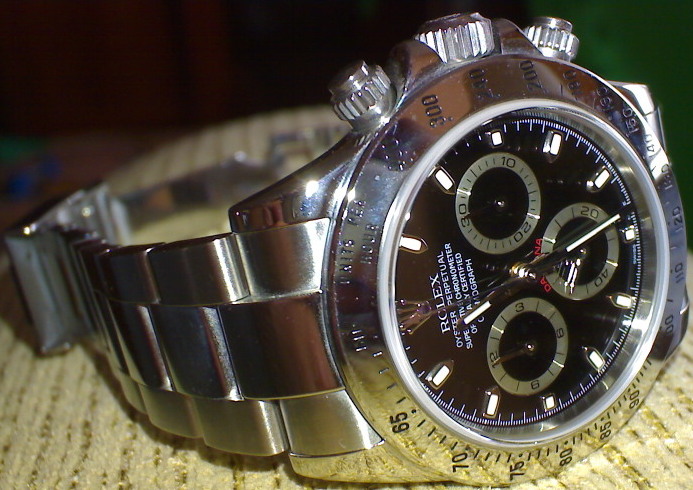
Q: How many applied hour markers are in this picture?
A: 11